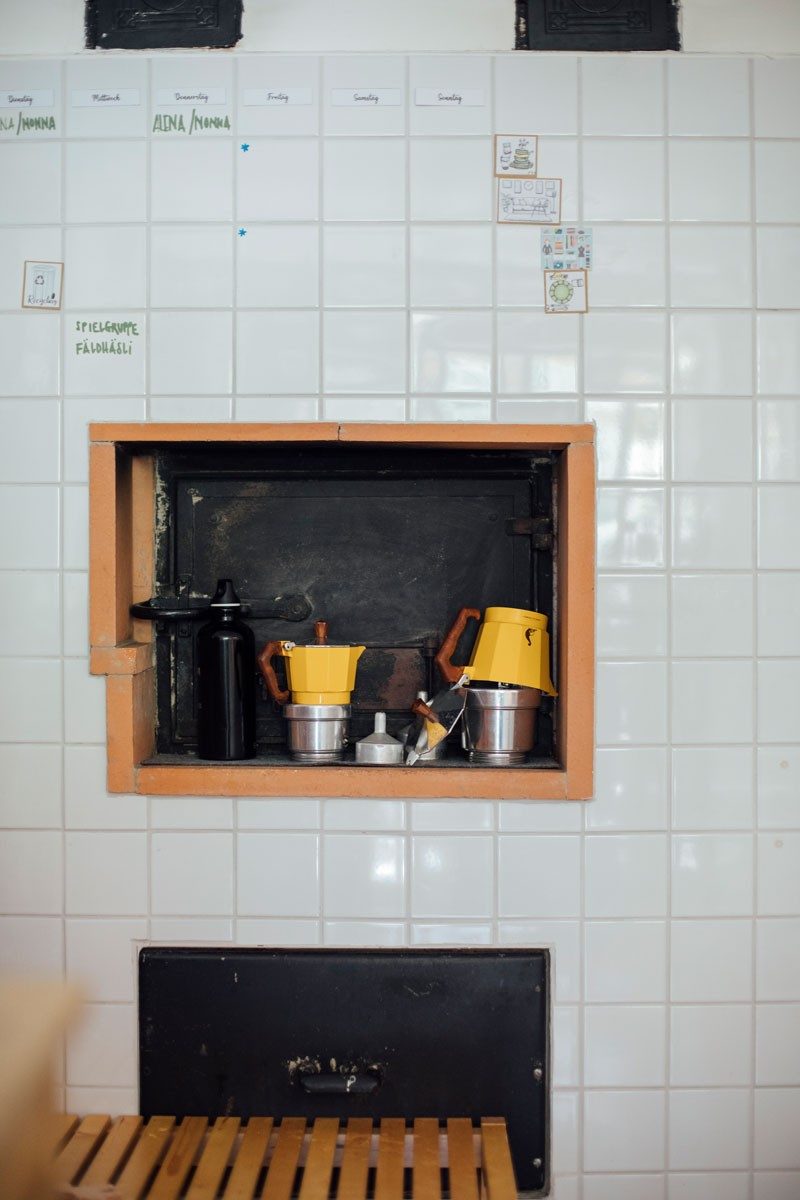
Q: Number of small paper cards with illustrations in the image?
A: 5